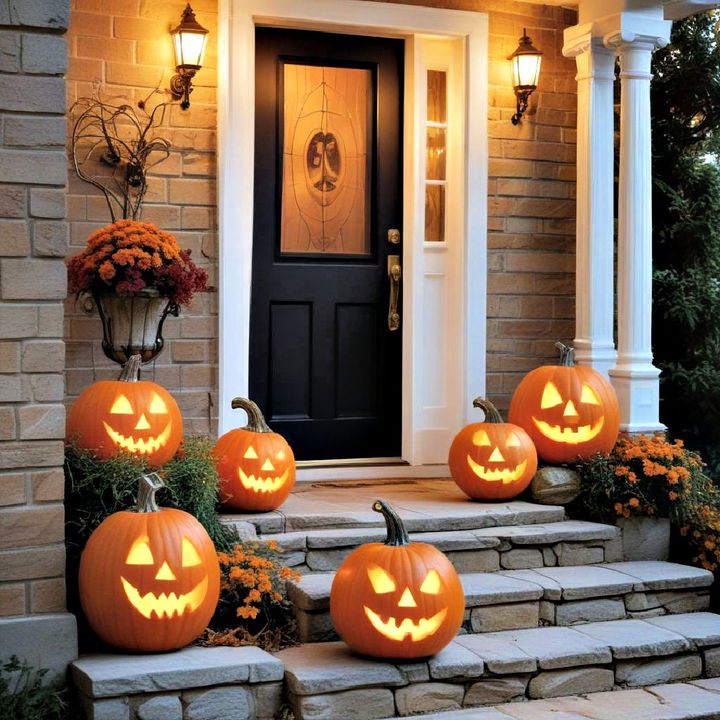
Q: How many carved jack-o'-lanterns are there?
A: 6